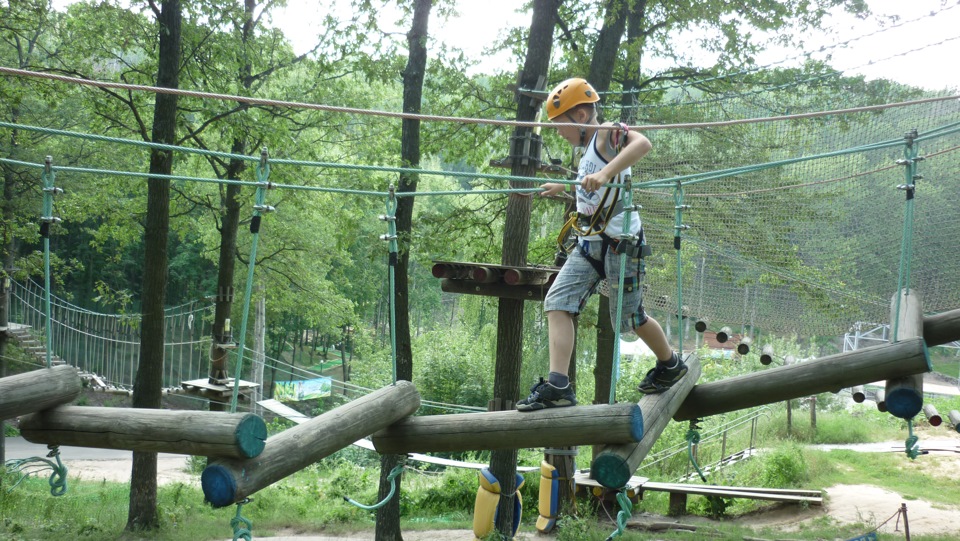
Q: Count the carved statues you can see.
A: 0